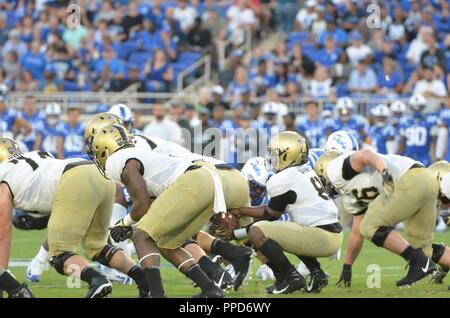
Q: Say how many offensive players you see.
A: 6